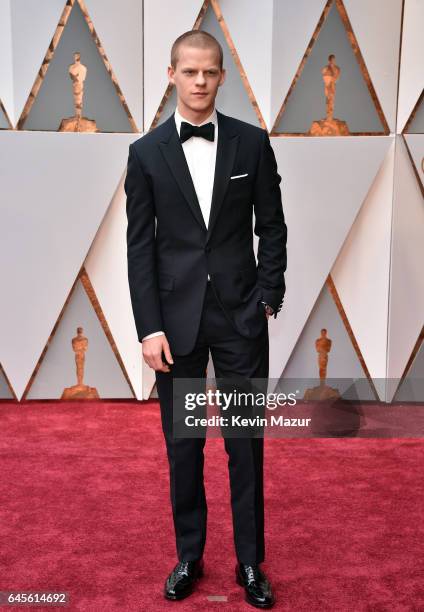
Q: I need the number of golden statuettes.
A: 4